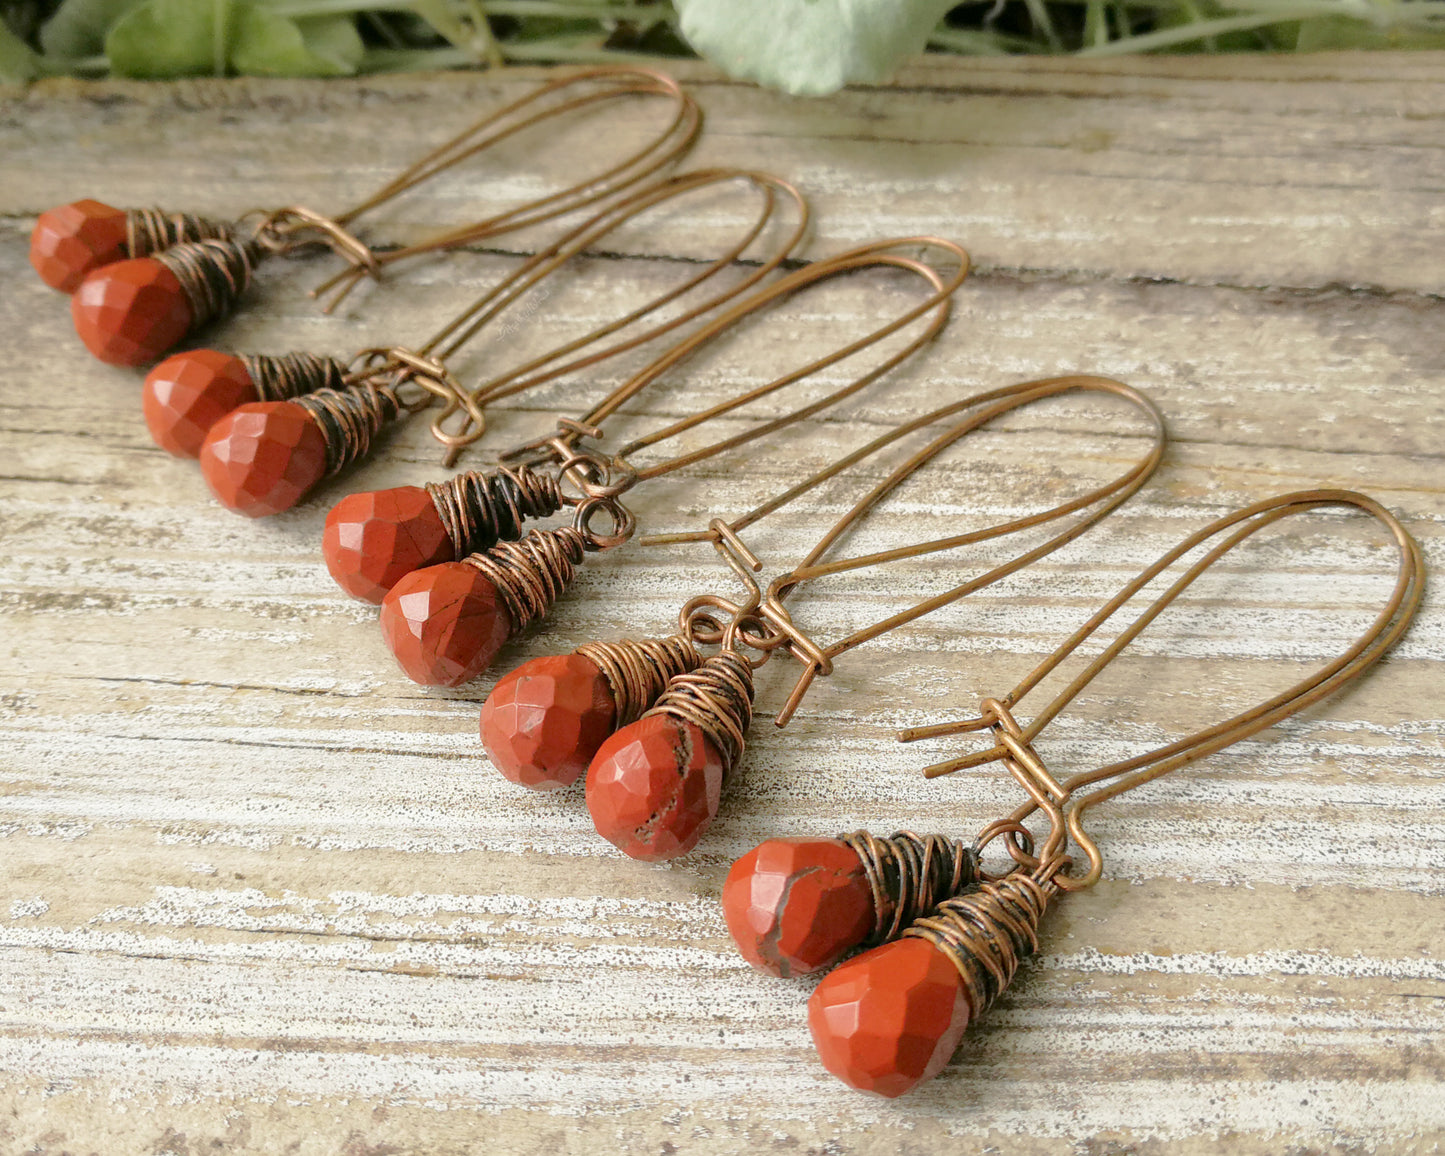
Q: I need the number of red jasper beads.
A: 10